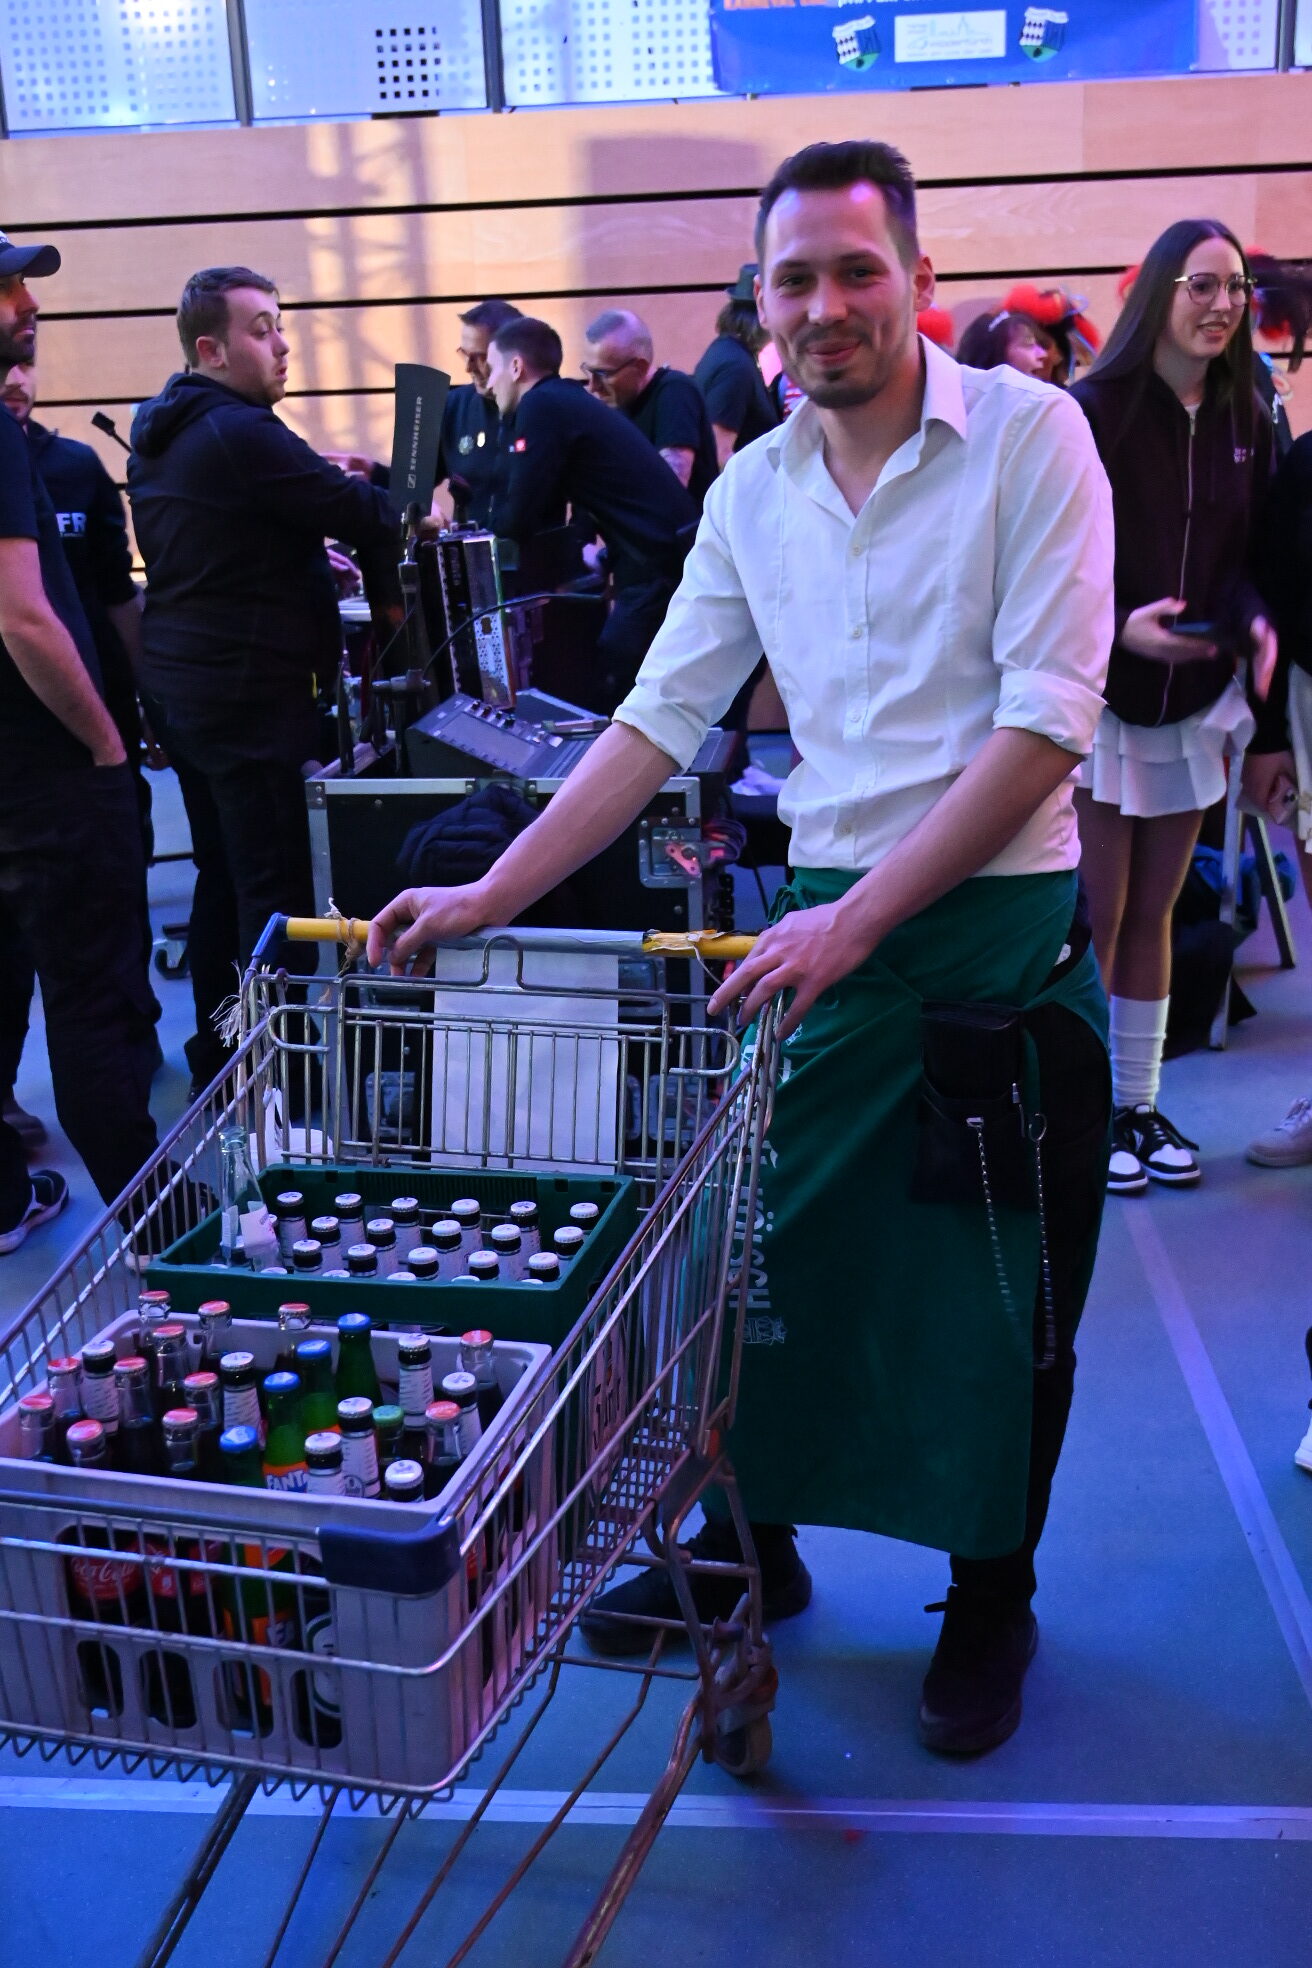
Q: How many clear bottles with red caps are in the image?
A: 12